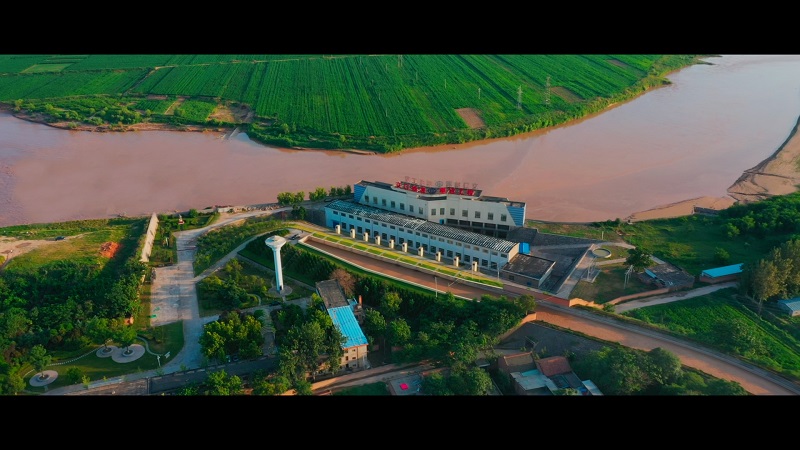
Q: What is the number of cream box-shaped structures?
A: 10